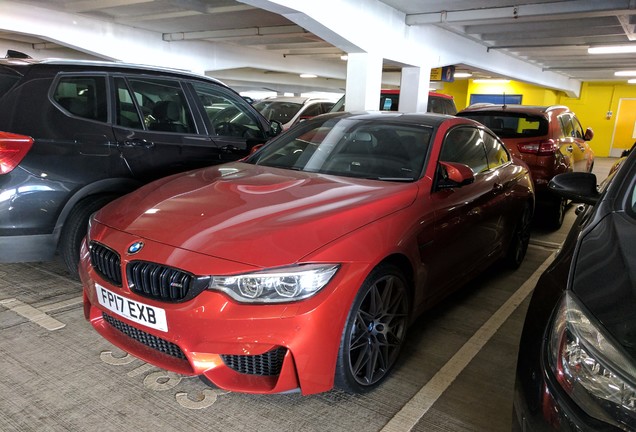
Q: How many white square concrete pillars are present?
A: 2